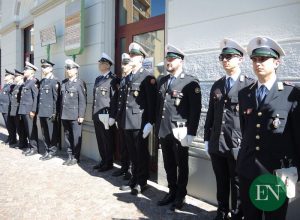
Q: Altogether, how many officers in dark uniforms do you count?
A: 11